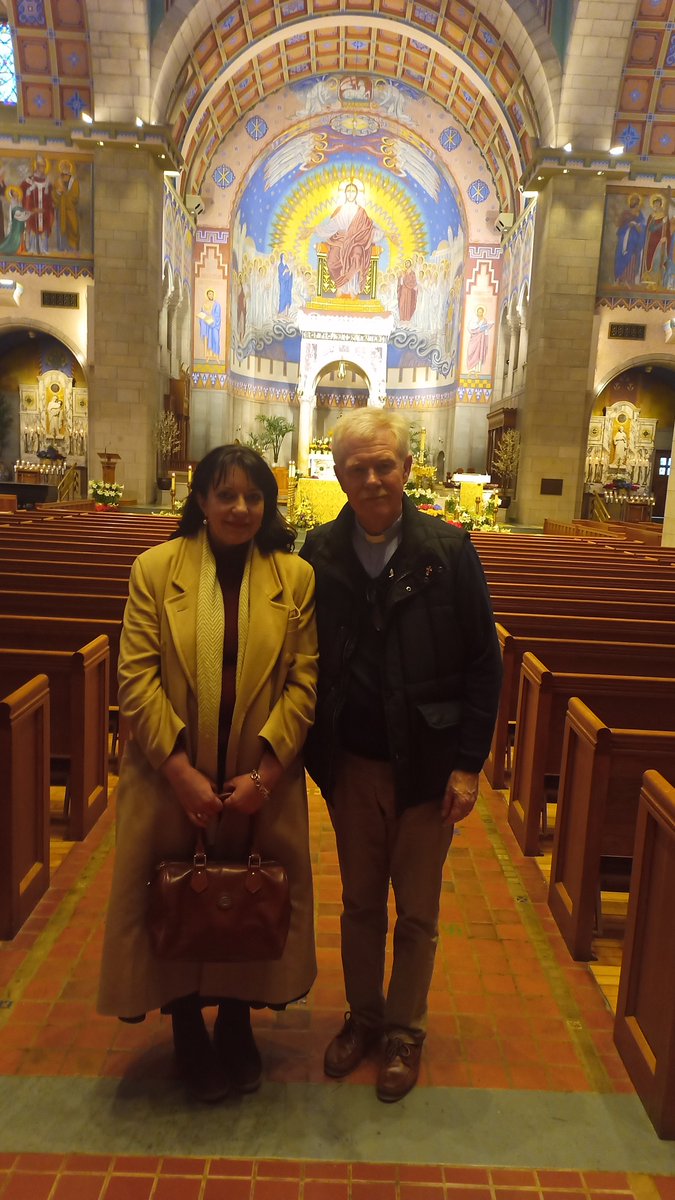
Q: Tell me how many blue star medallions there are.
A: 4